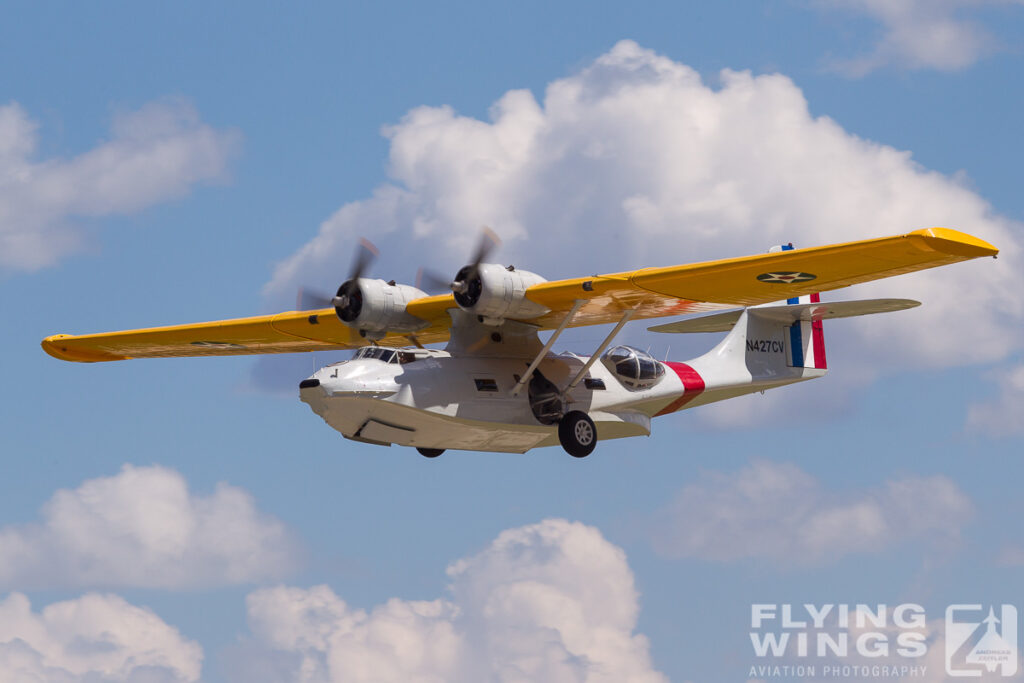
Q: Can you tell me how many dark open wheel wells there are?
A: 1